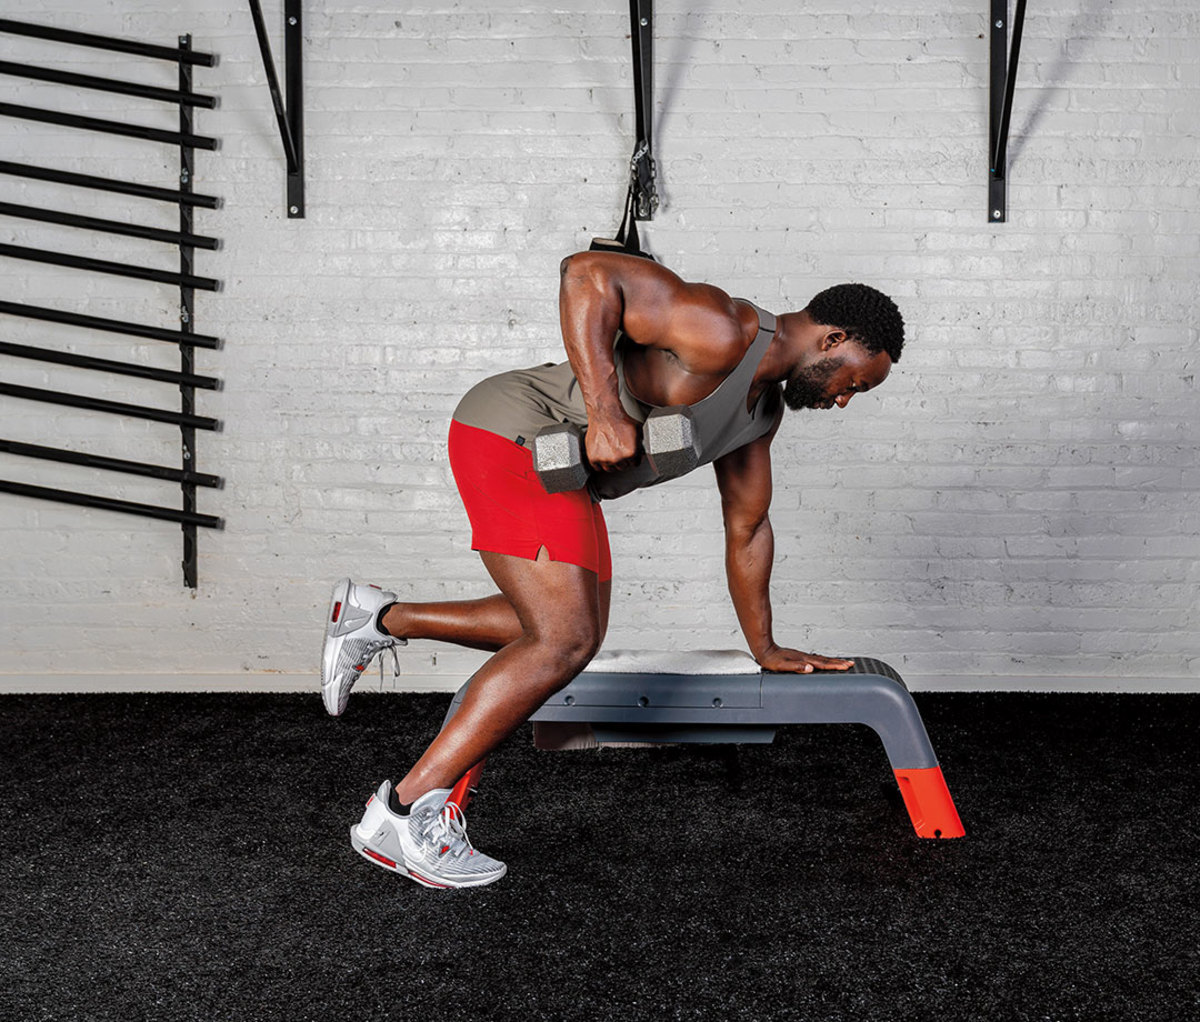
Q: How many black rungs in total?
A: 11